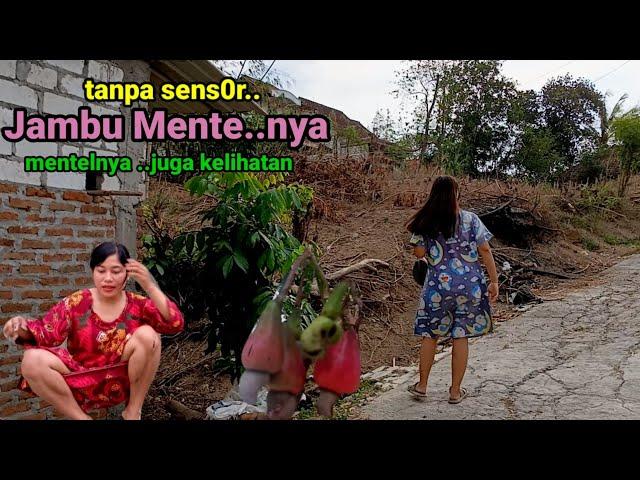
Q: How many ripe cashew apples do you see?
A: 3